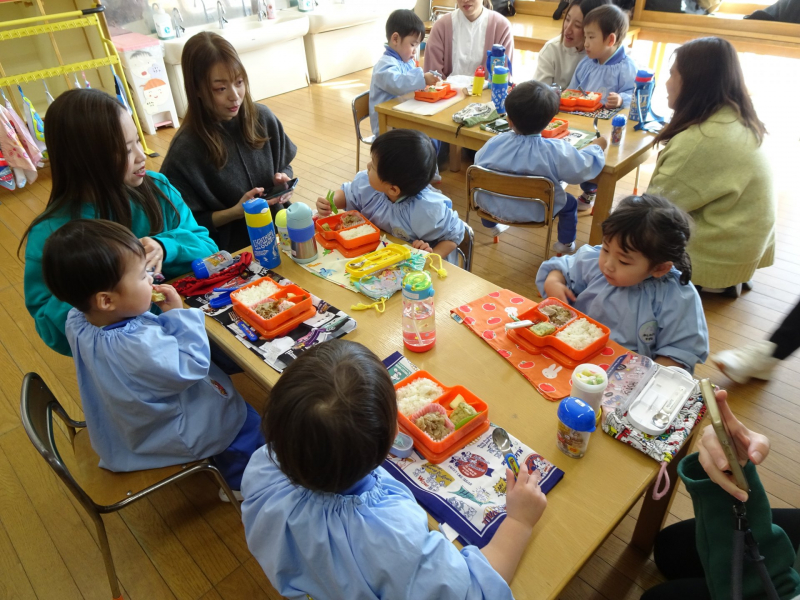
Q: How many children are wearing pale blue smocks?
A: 7